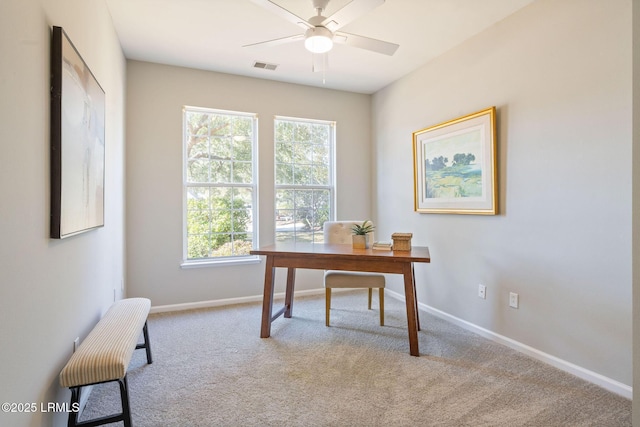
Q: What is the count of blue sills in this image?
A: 0